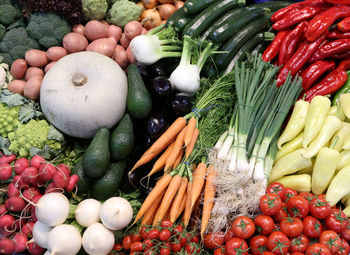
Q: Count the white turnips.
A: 6